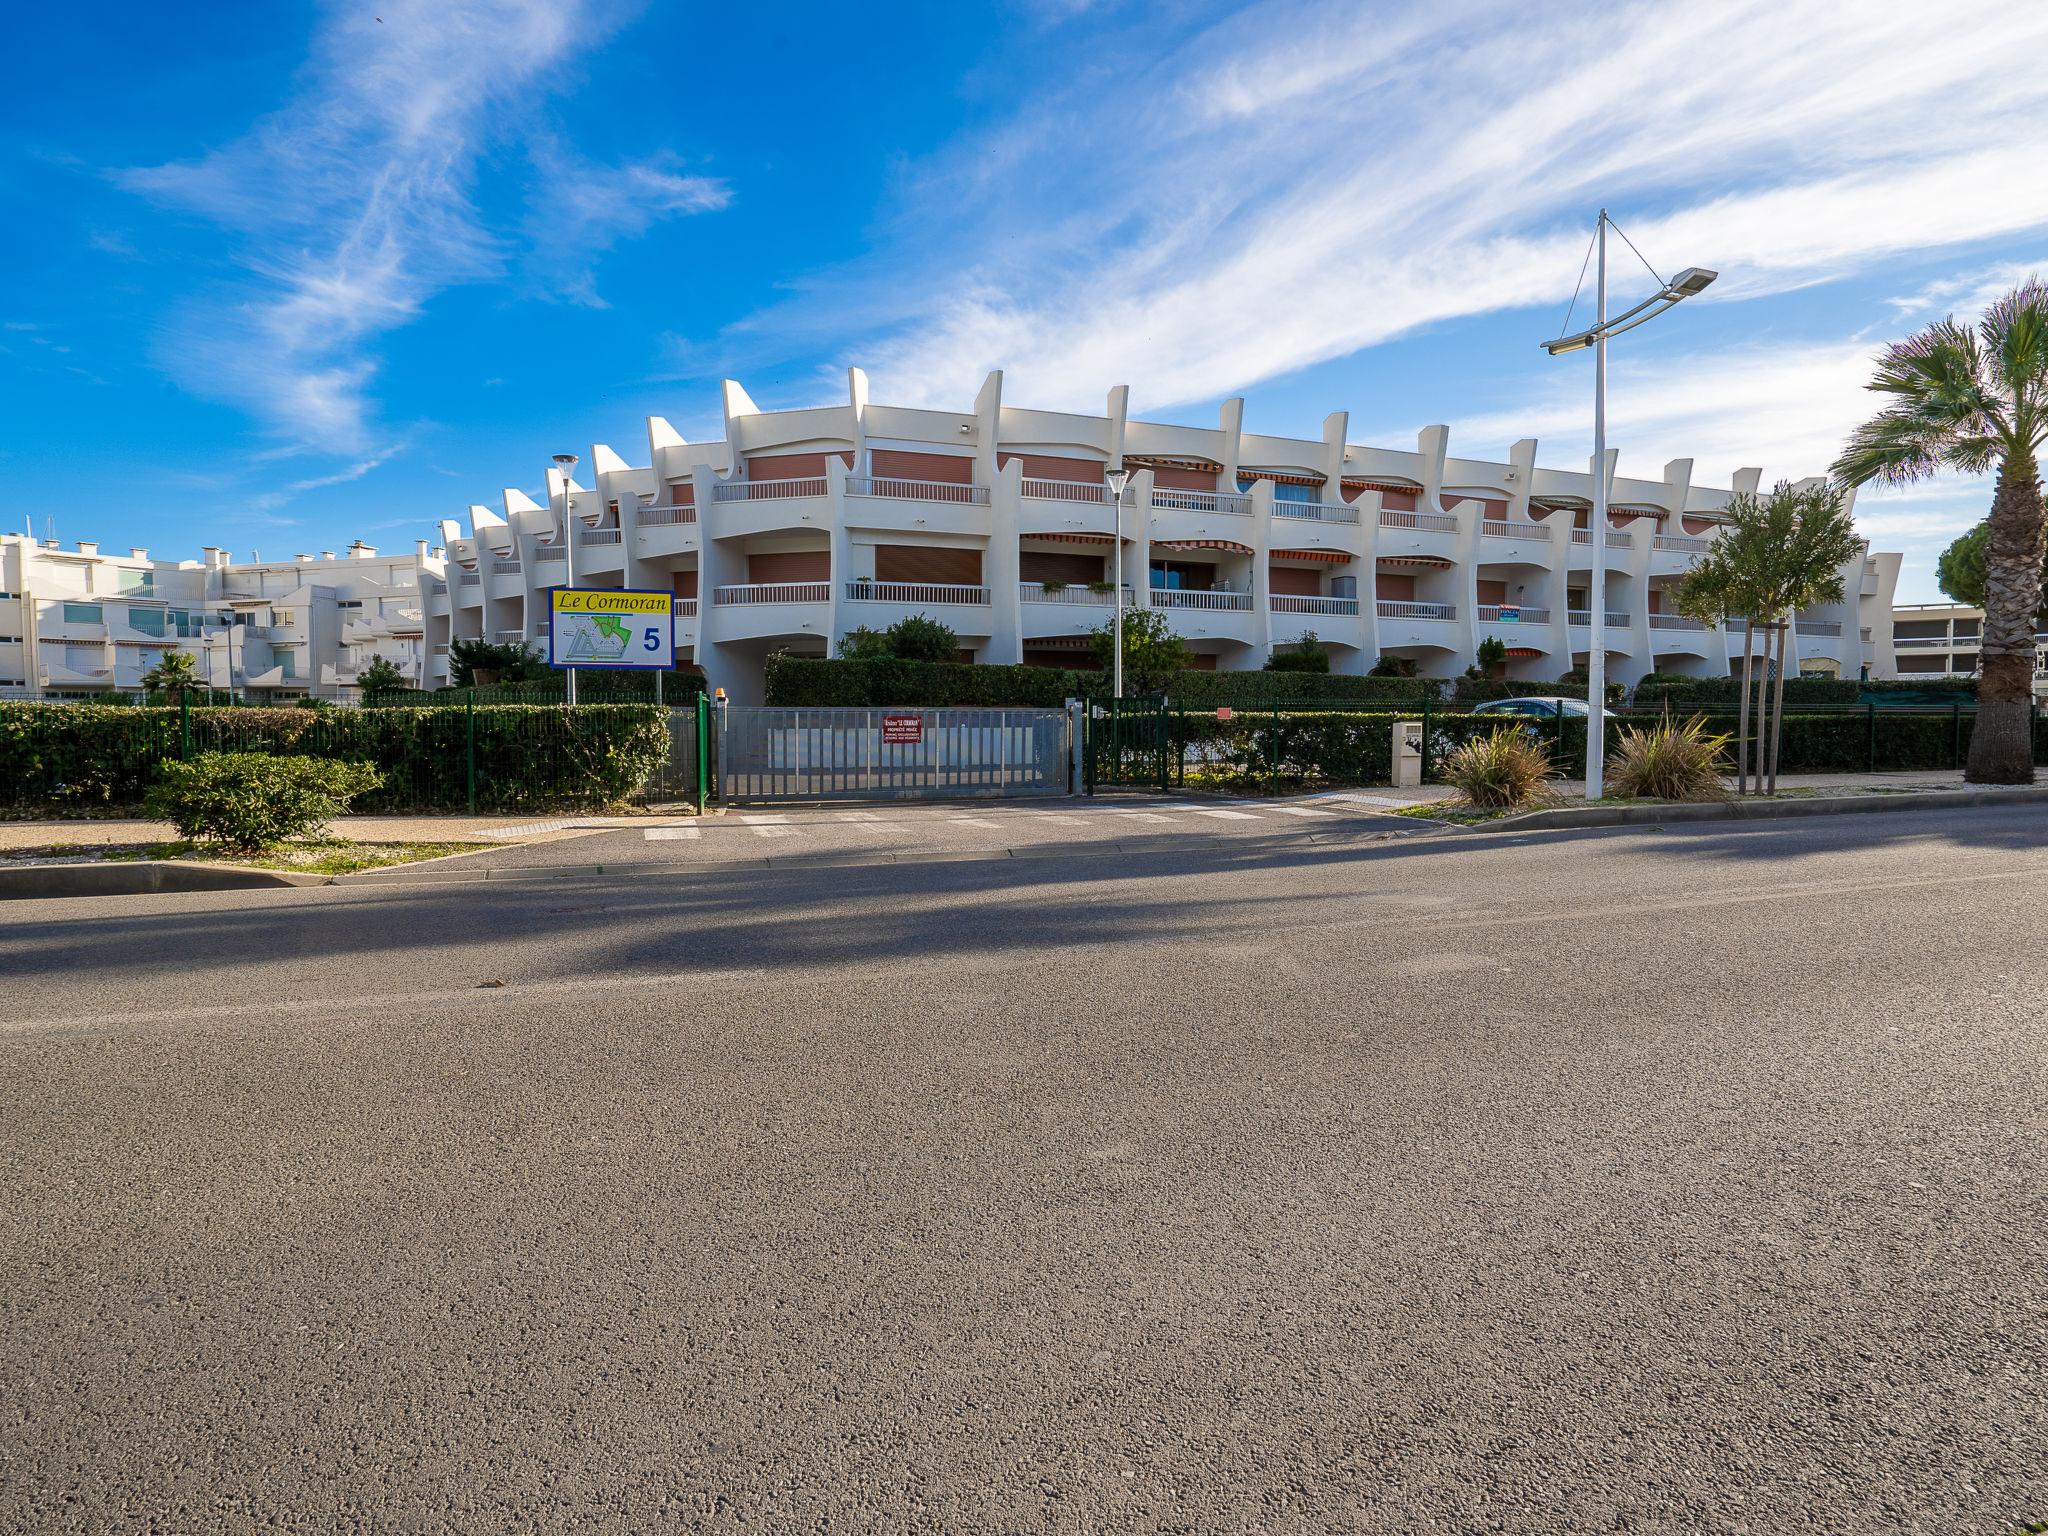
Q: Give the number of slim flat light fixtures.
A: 2